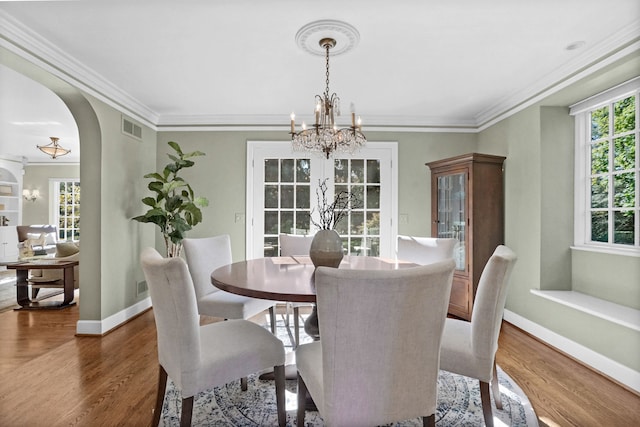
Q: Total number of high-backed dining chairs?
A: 6